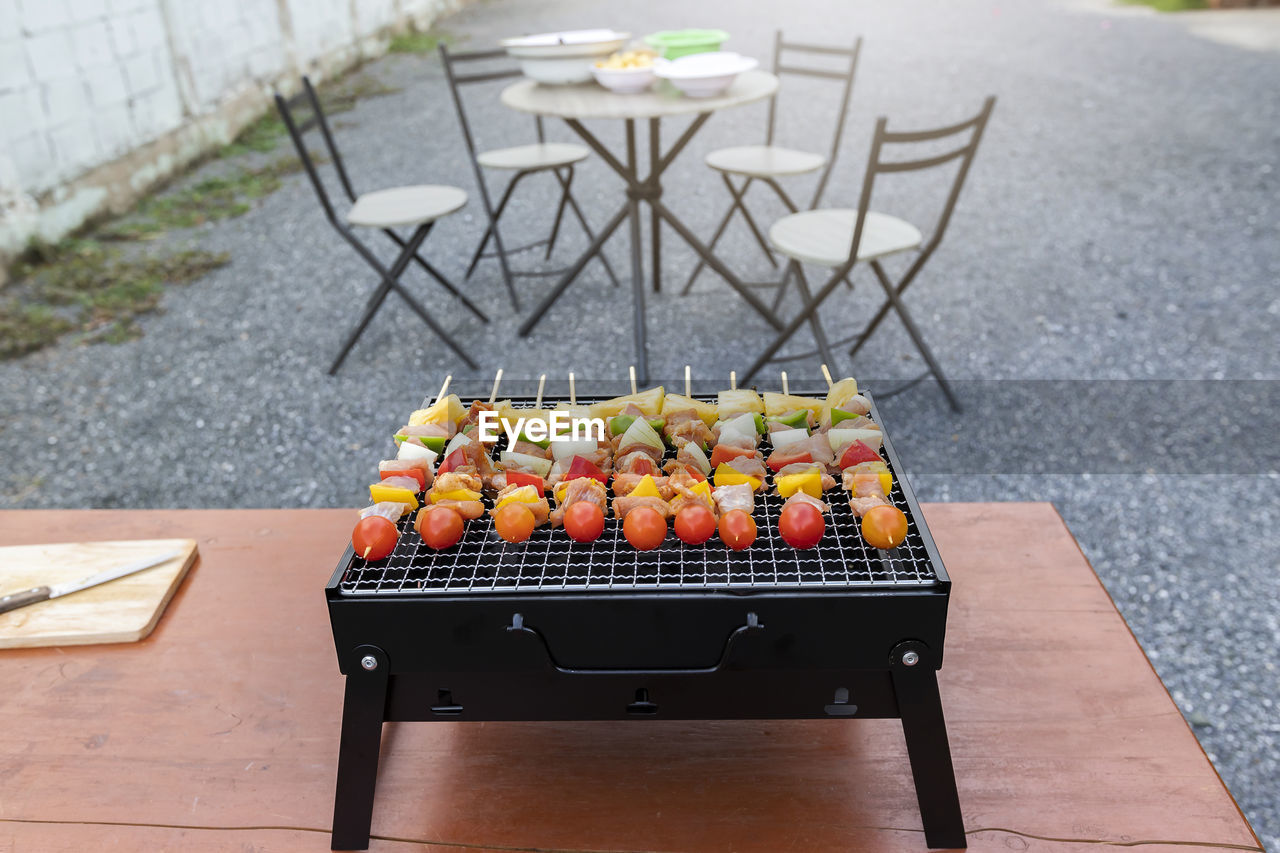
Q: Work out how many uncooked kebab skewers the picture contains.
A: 9